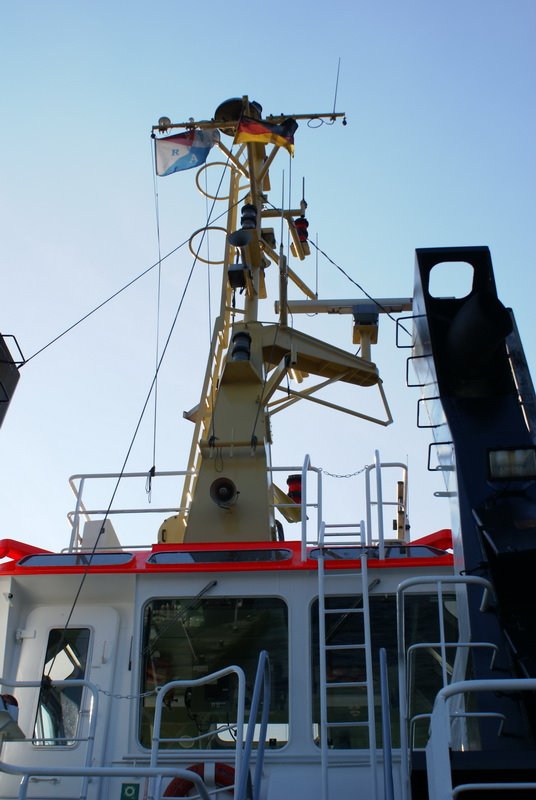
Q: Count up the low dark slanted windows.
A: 3